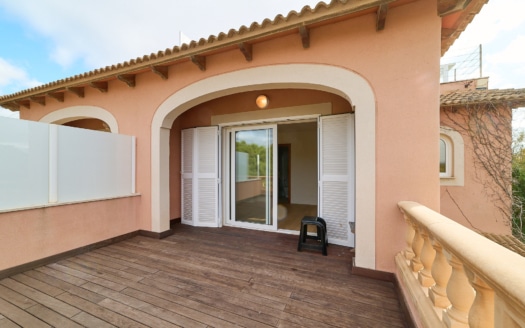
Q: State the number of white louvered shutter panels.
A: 3